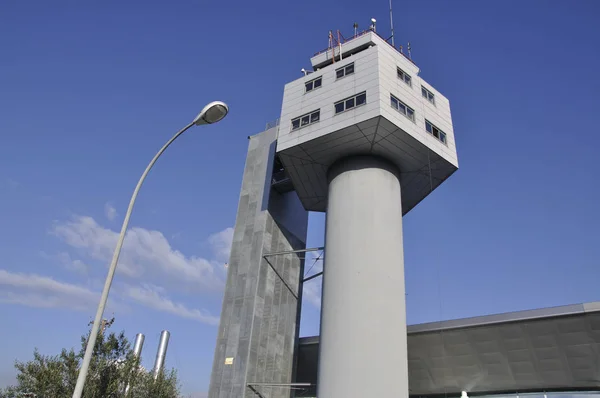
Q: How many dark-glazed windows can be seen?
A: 8